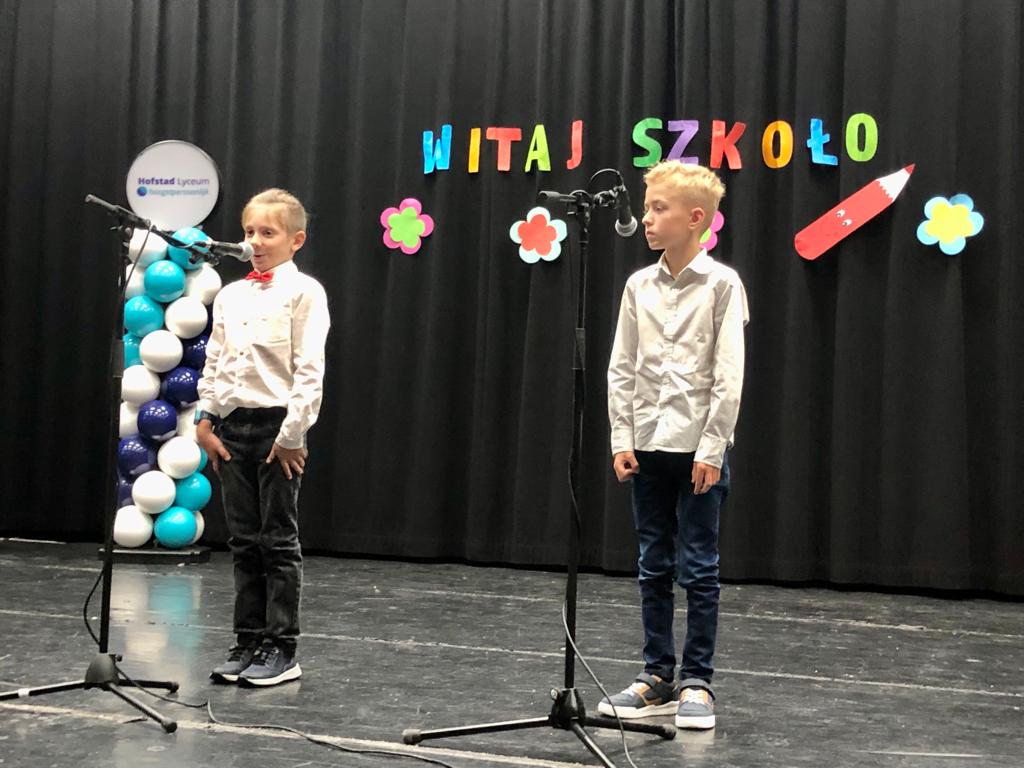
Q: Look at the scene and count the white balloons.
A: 12